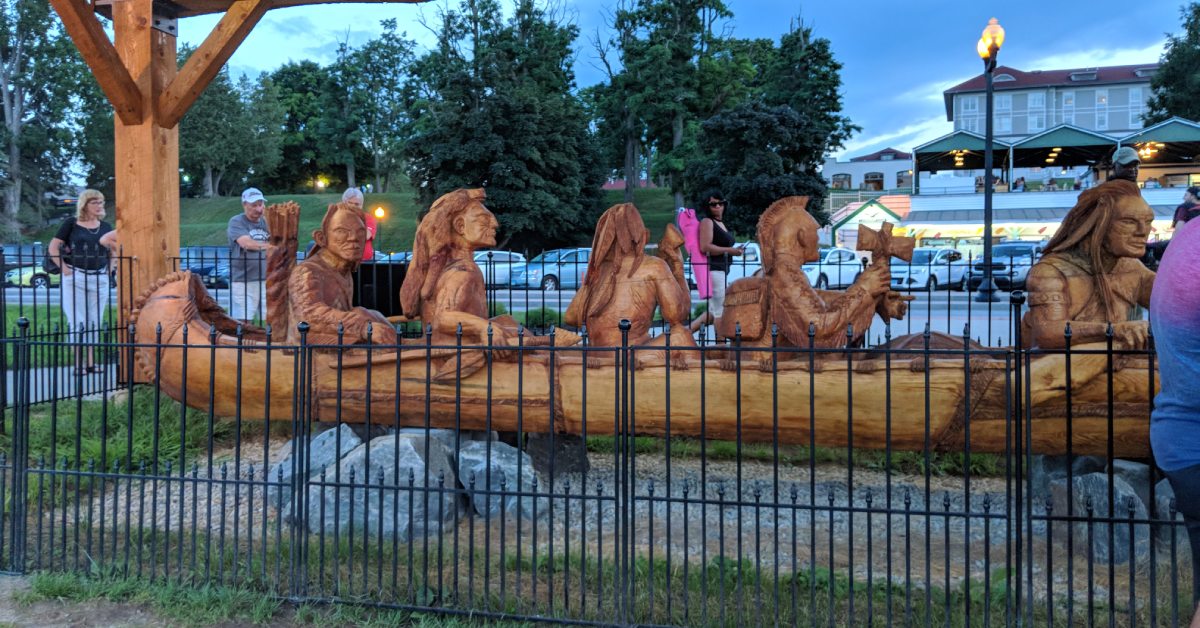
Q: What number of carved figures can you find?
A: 5